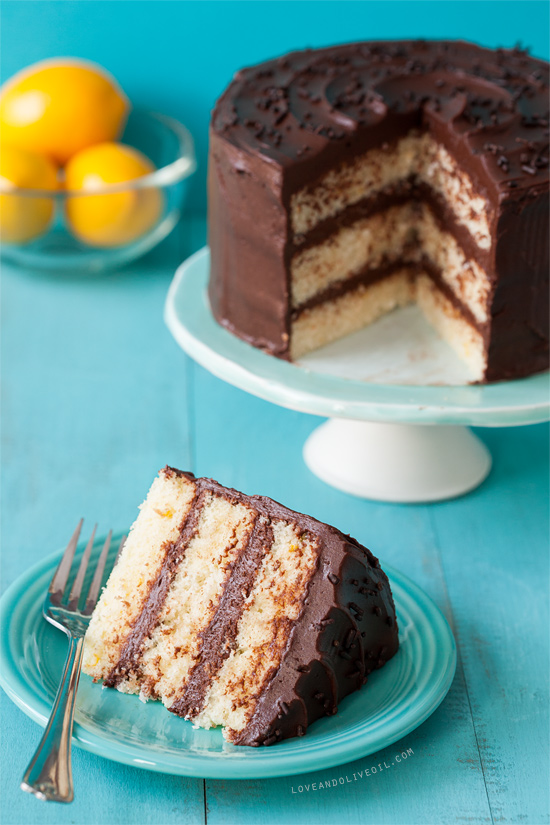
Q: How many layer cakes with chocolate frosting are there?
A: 1